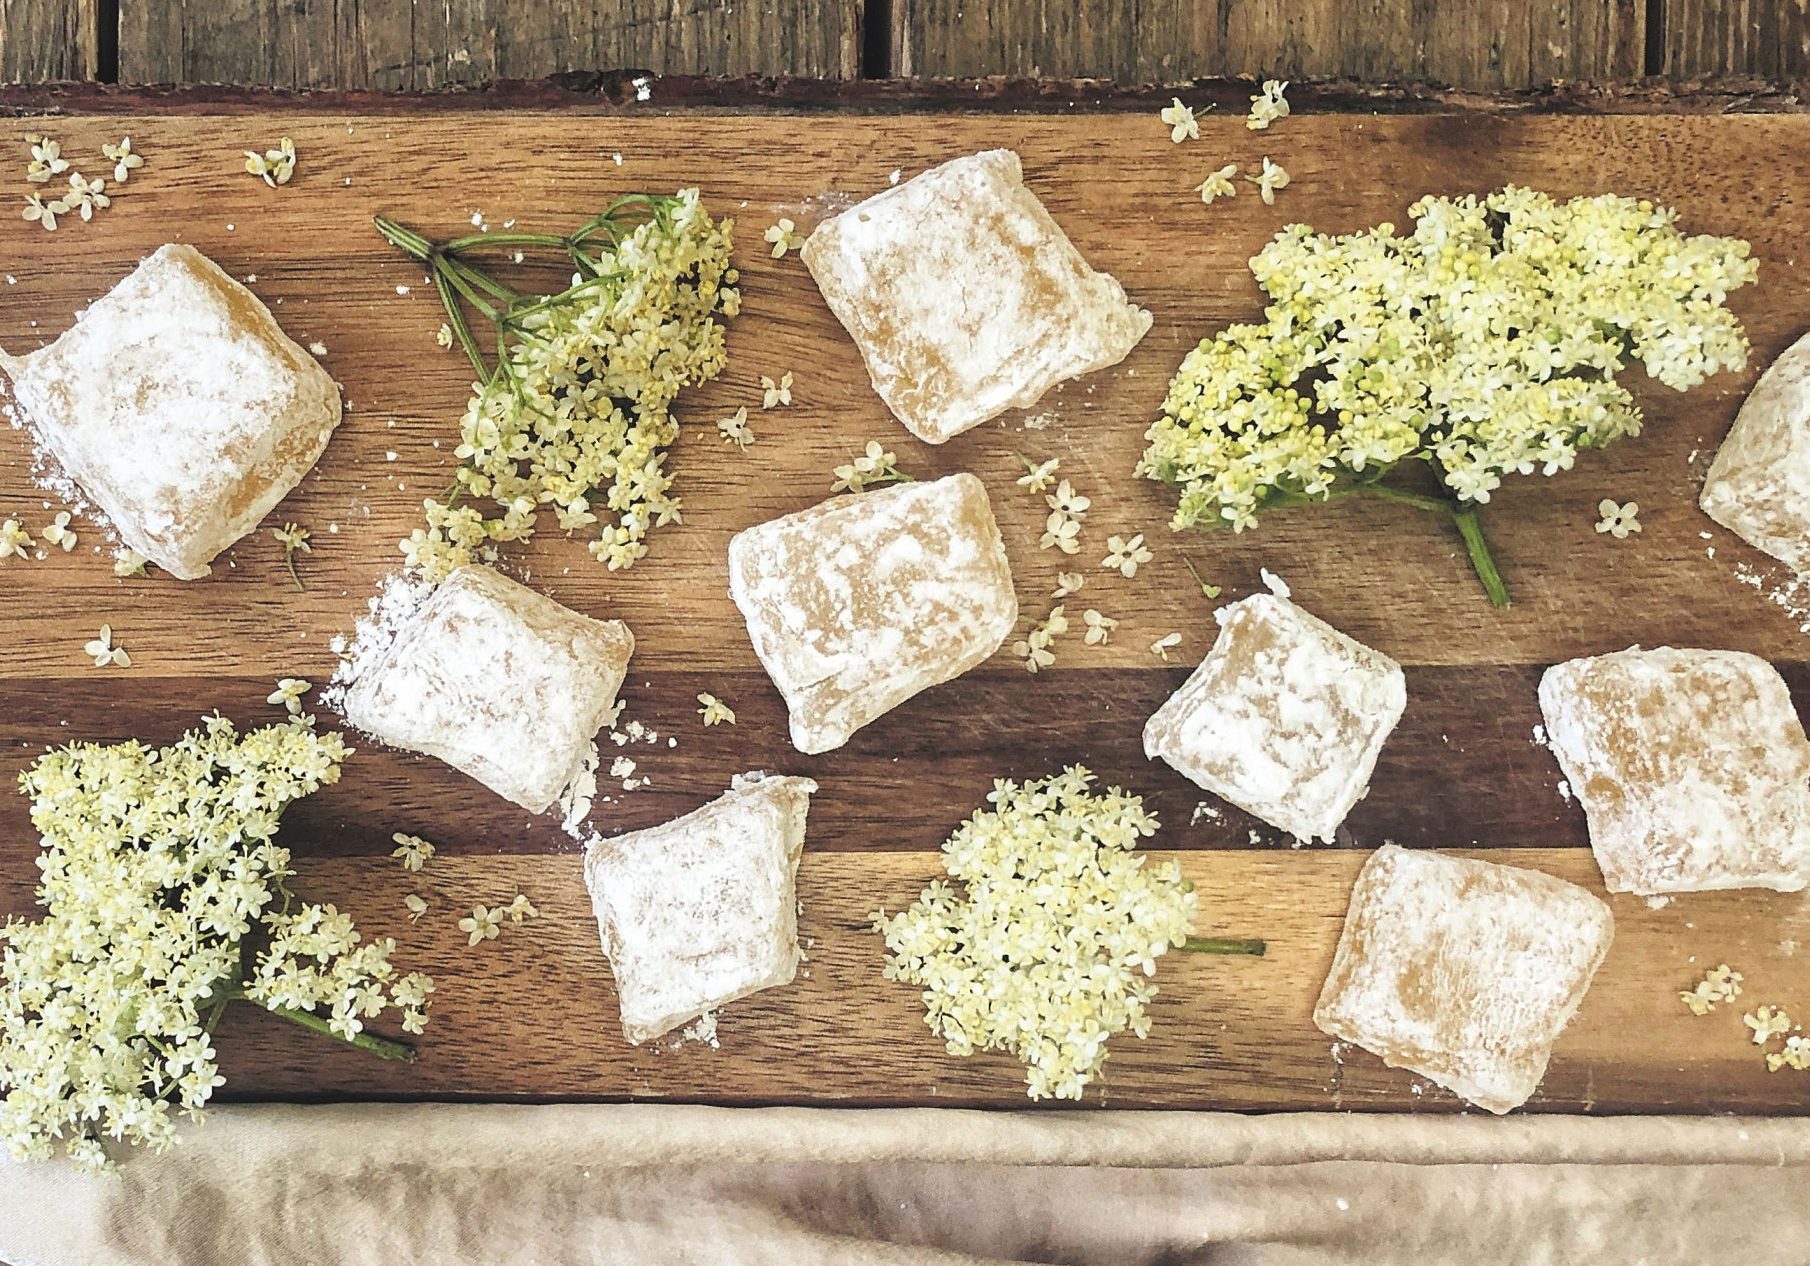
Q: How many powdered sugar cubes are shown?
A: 9